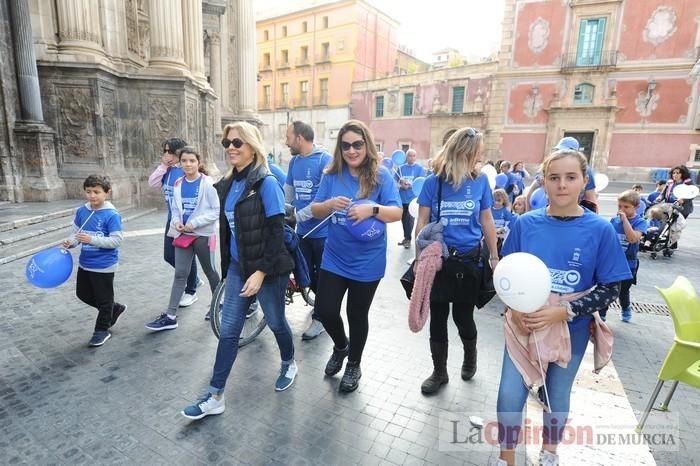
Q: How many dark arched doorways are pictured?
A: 1